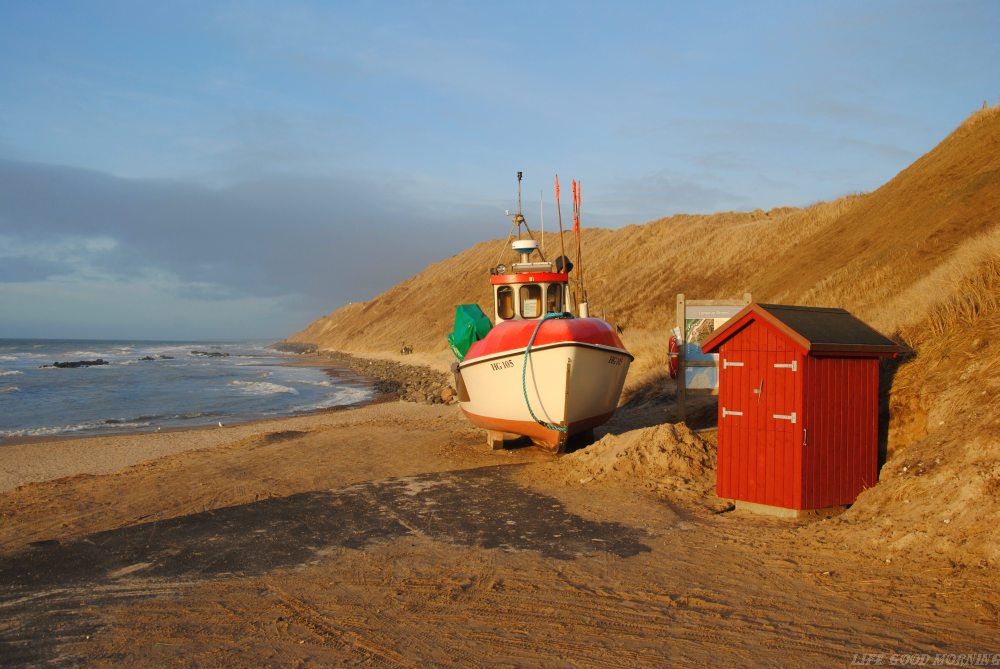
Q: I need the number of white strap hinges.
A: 4